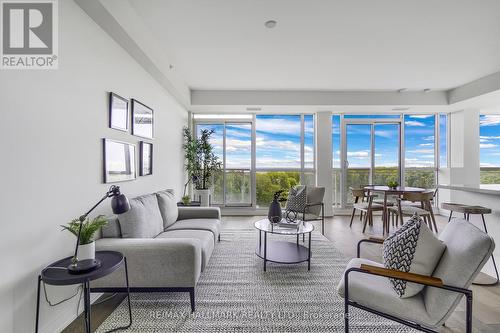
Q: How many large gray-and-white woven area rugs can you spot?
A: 1